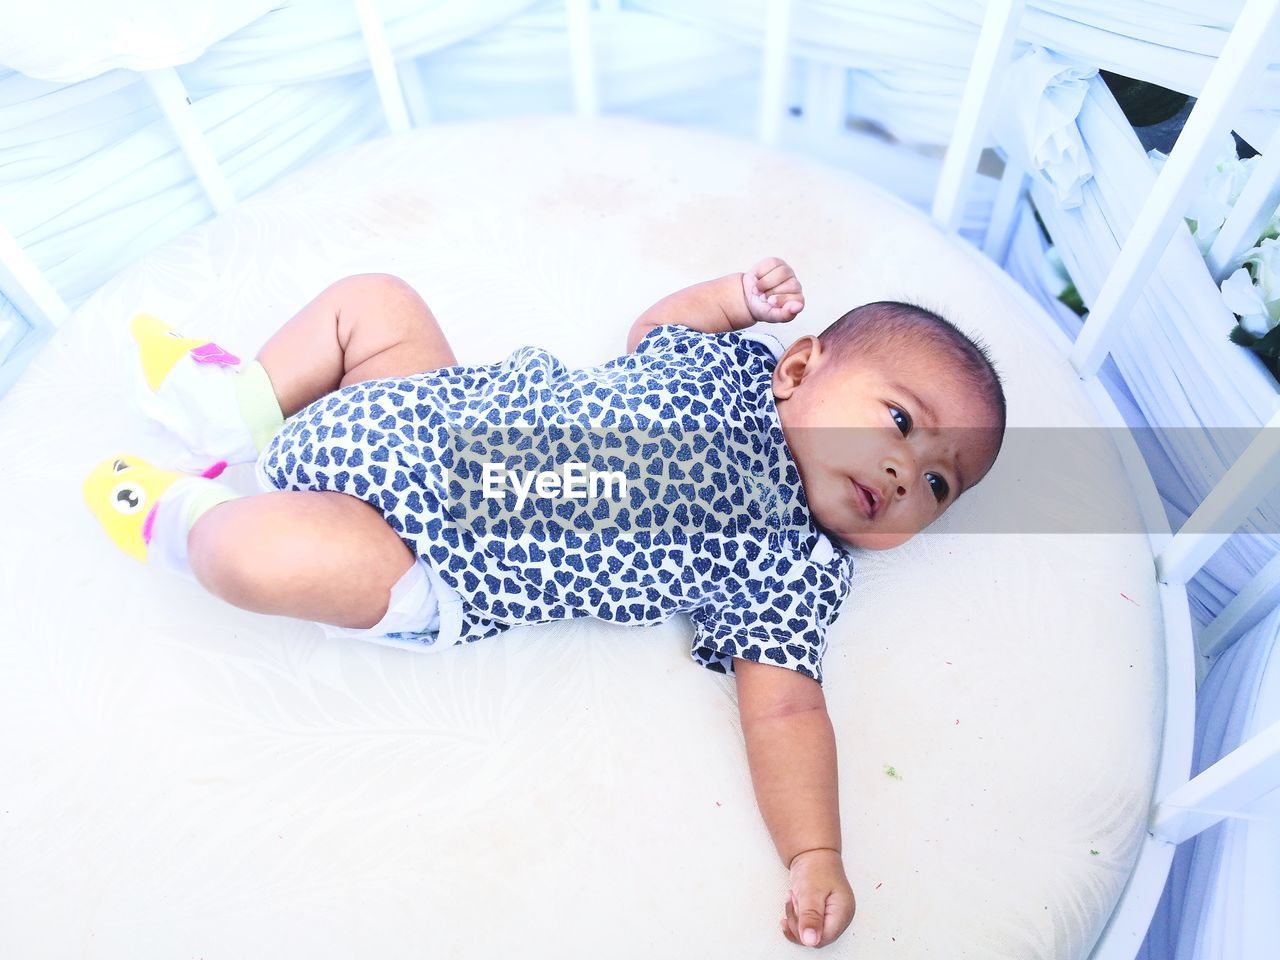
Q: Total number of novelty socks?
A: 2